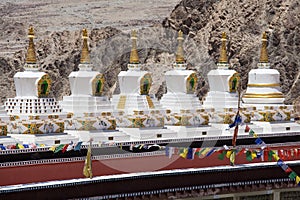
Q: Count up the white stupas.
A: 6